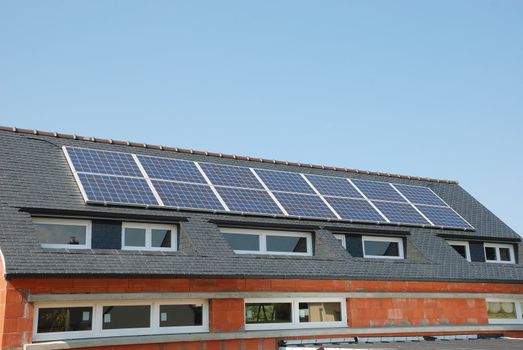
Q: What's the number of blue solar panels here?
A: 14